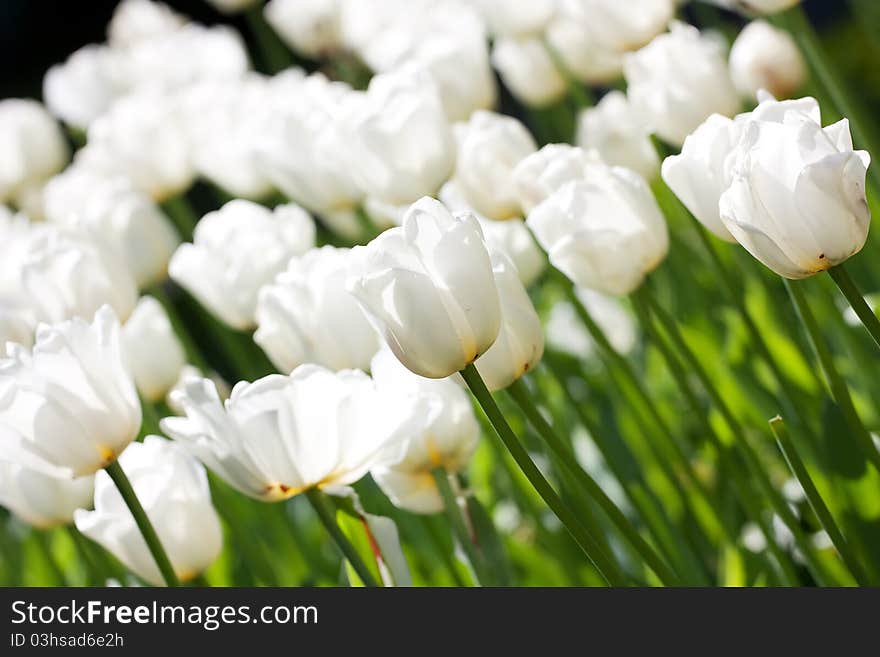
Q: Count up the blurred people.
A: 0